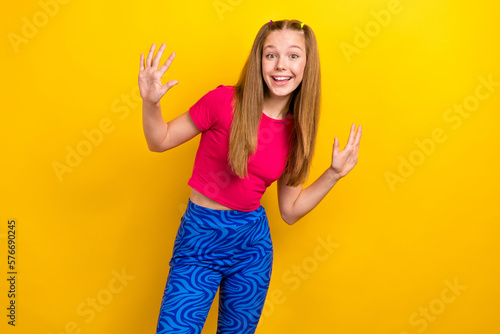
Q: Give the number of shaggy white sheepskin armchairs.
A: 0